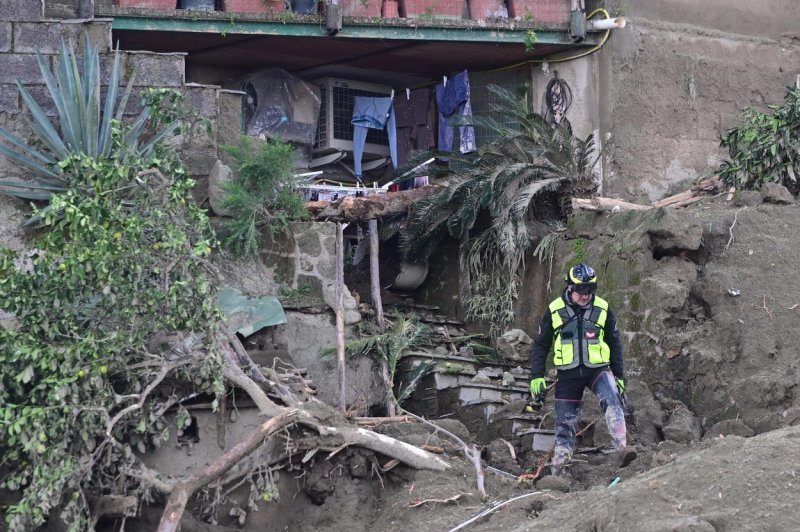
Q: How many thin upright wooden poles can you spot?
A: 2